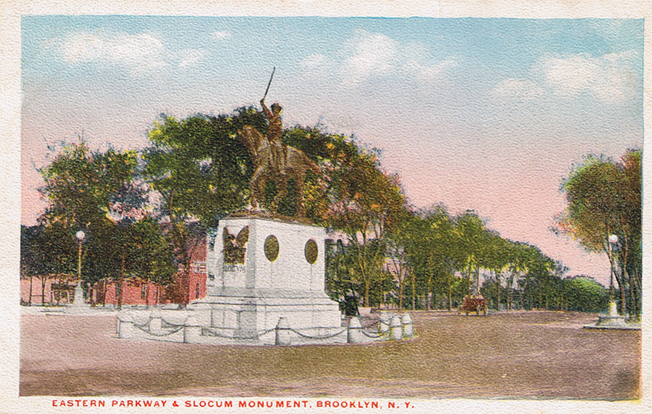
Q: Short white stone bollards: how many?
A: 8